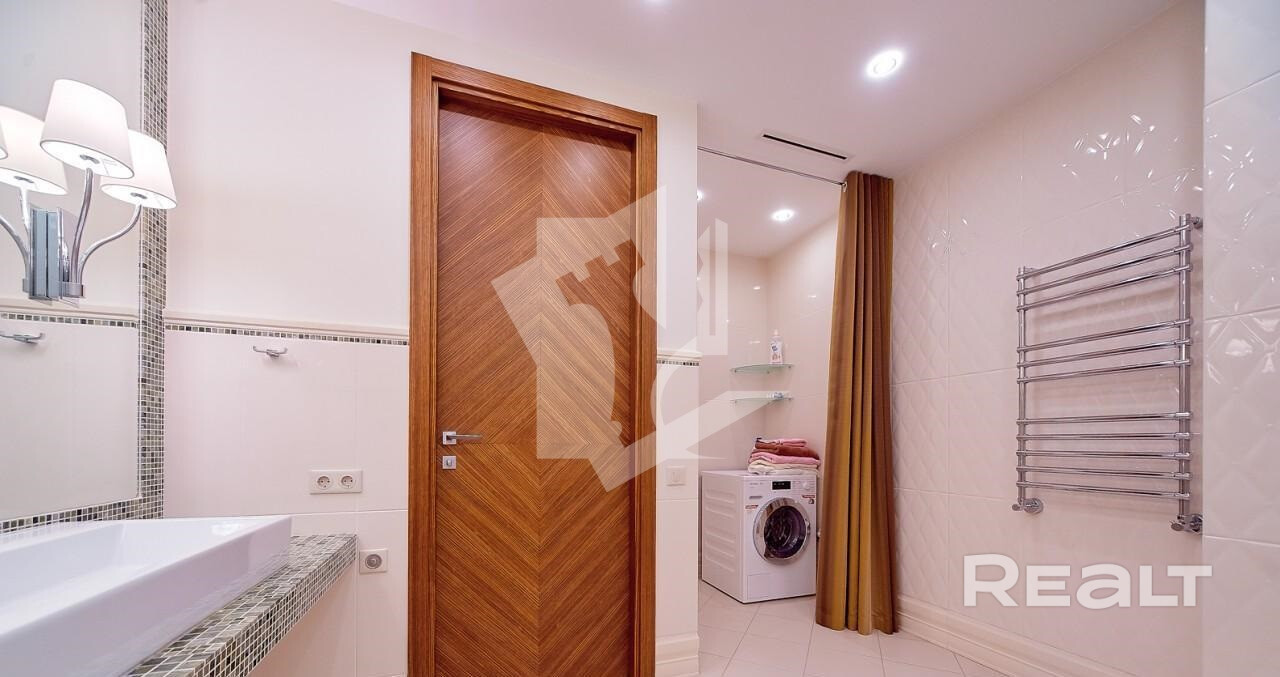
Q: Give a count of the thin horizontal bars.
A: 11